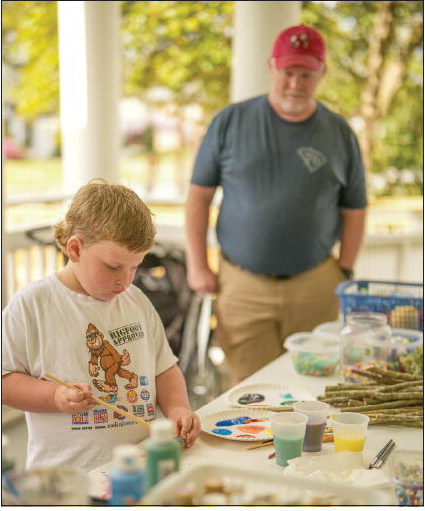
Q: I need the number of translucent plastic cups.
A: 3